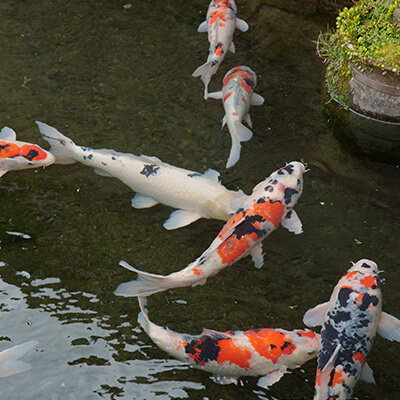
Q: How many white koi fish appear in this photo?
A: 1